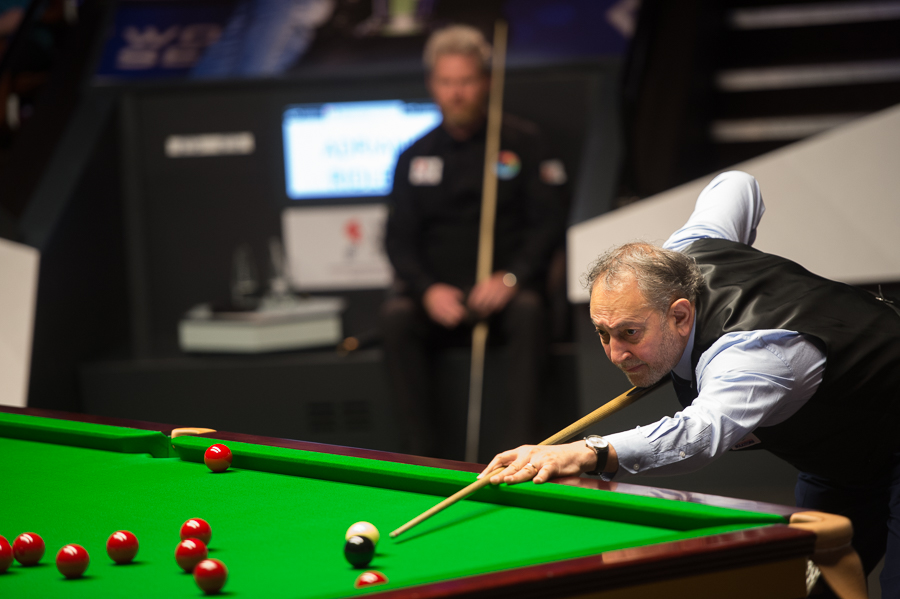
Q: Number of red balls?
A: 9